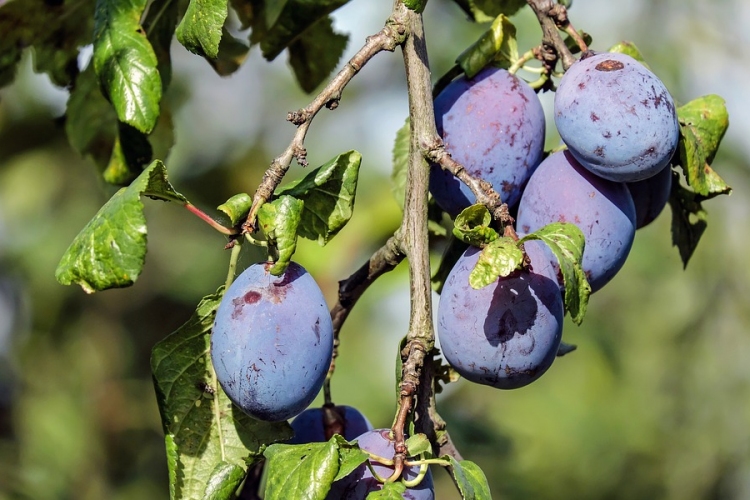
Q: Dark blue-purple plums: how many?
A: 8